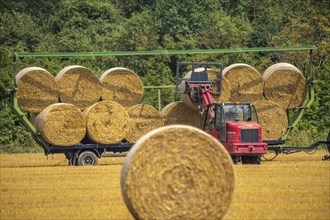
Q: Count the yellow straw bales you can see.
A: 12